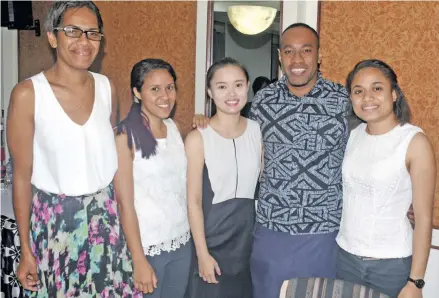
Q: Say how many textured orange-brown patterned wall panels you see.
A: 2